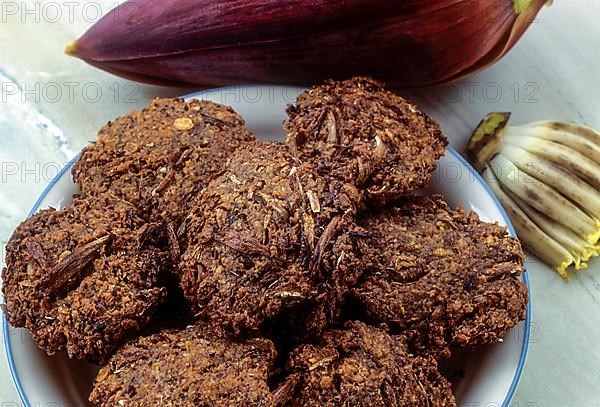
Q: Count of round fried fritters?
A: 7